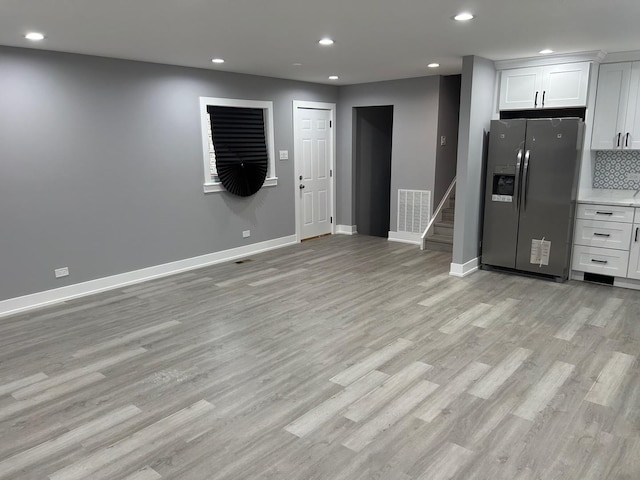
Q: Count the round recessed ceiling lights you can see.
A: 7